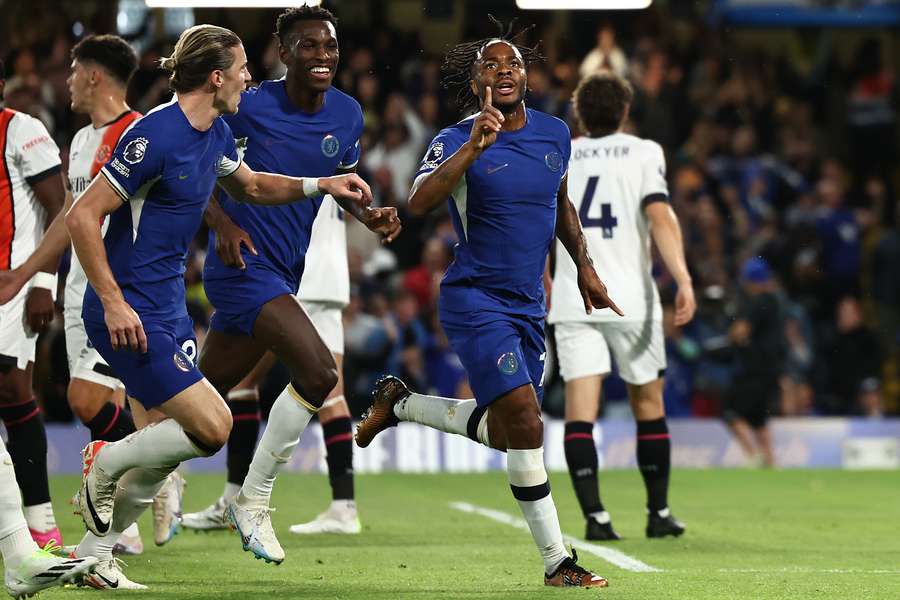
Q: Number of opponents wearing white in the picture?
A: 4